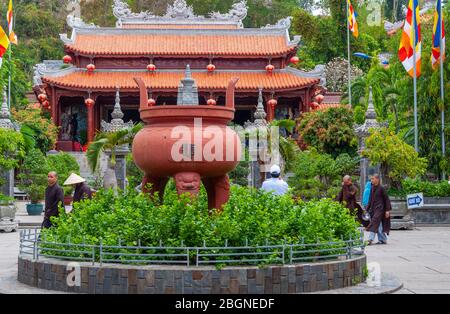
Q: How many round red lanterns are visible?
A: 14